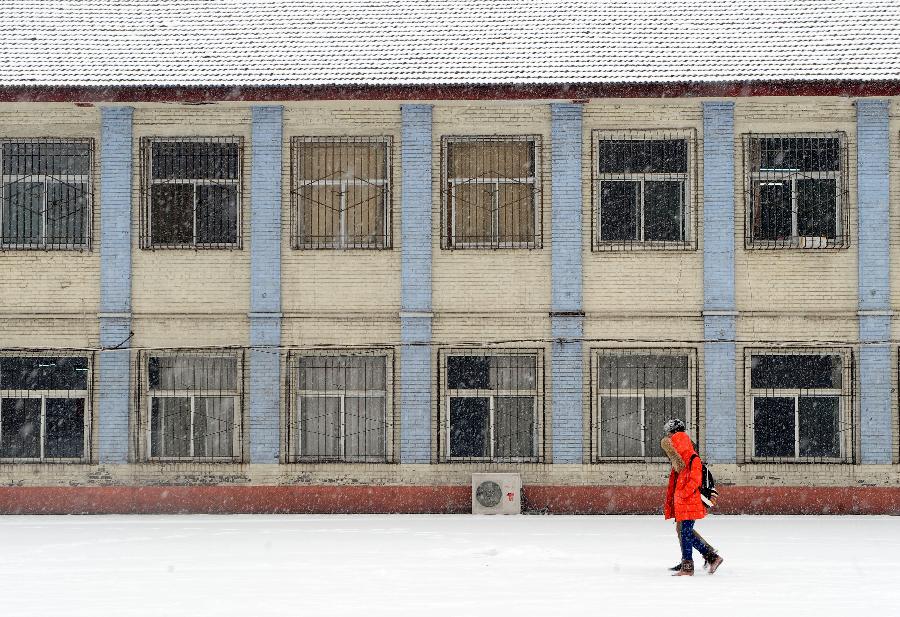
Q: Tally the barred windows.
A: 12